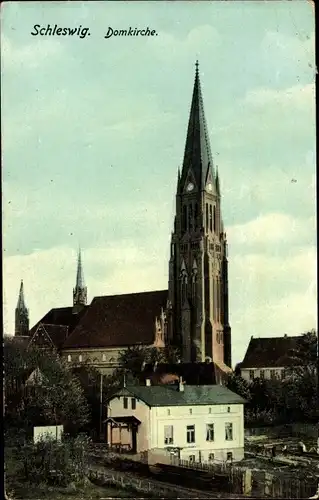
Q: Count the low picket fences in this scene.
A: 1